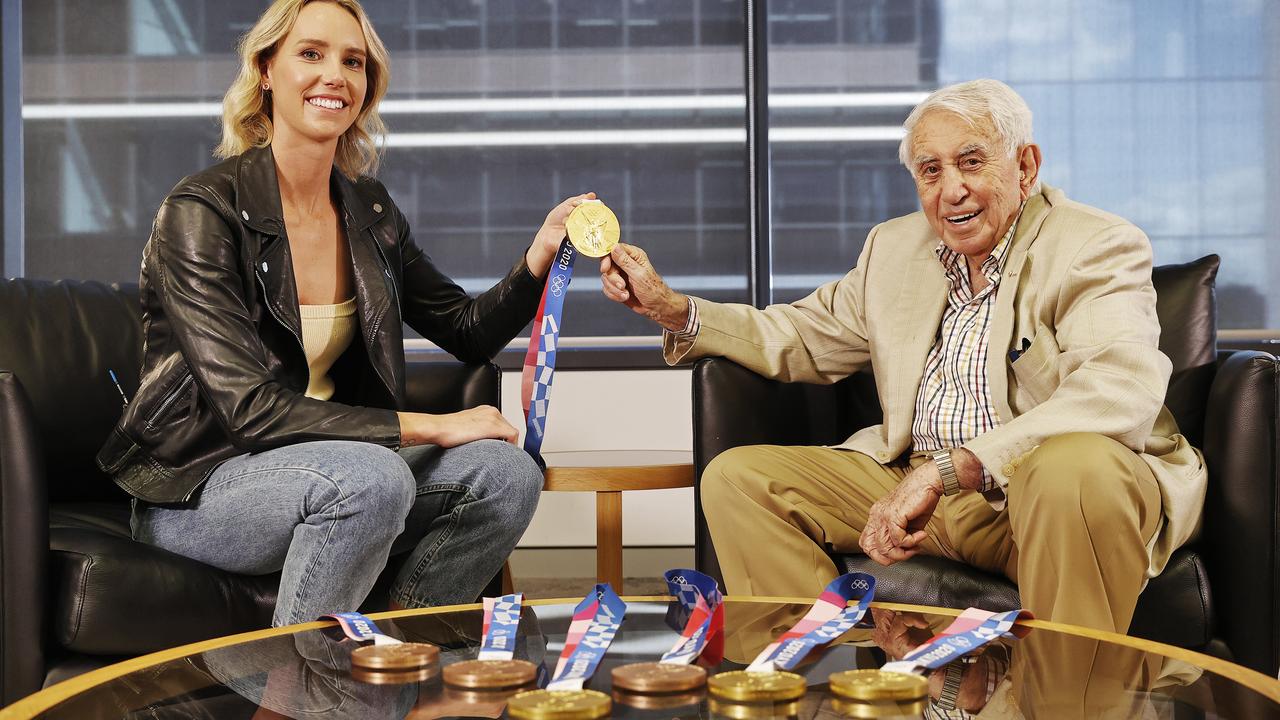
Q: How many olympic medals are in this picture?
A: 7